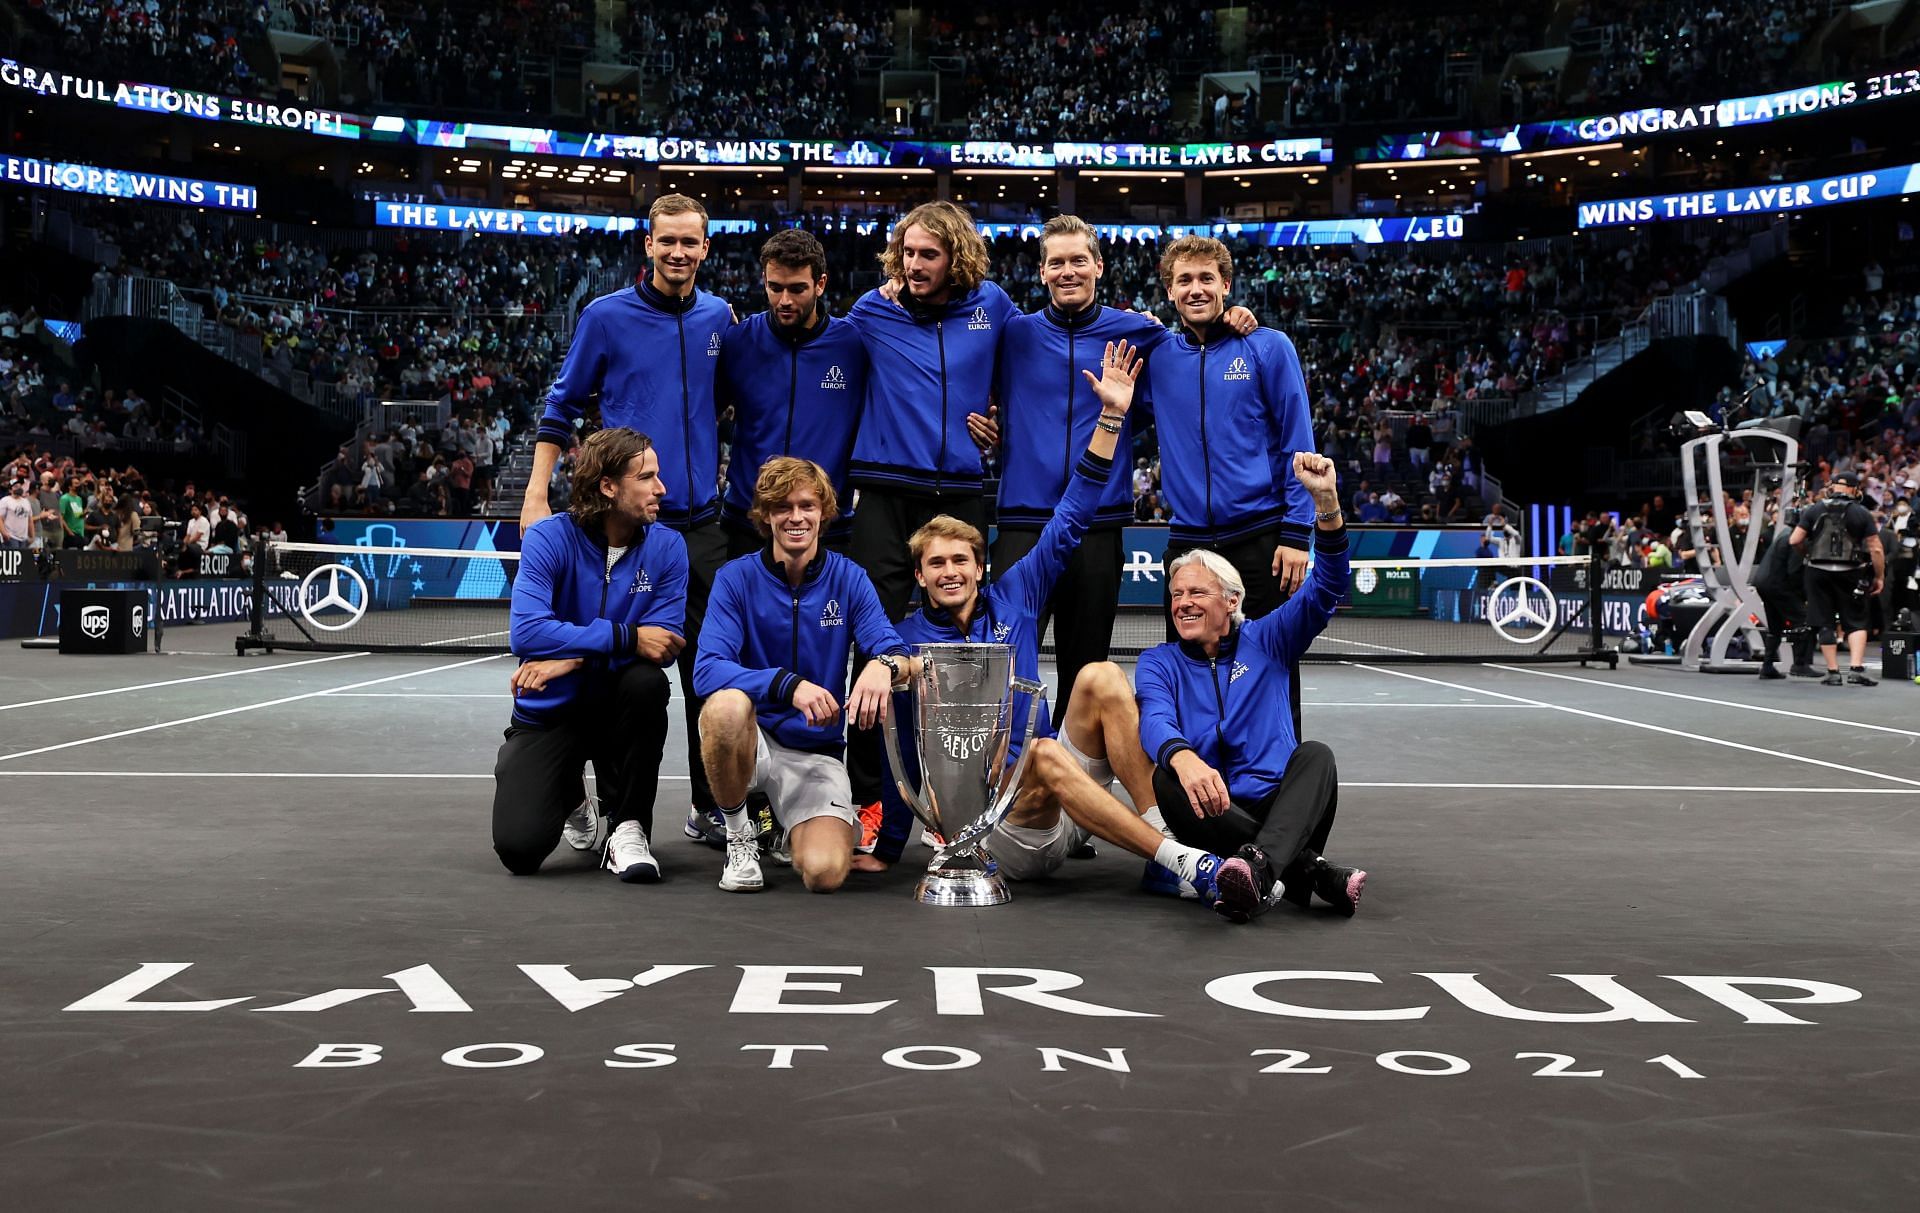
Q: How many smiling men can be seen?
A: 6